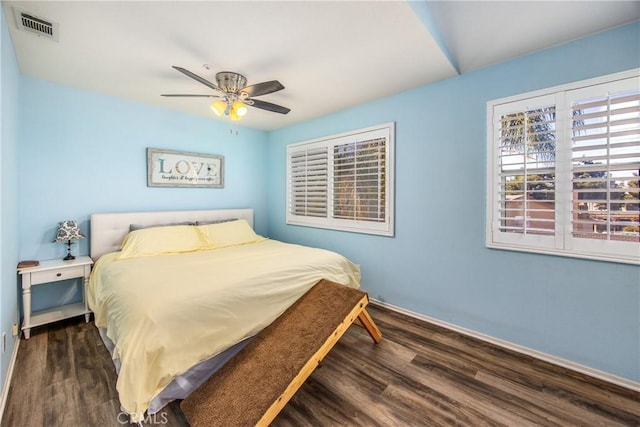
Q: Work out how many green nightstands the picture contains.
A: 0